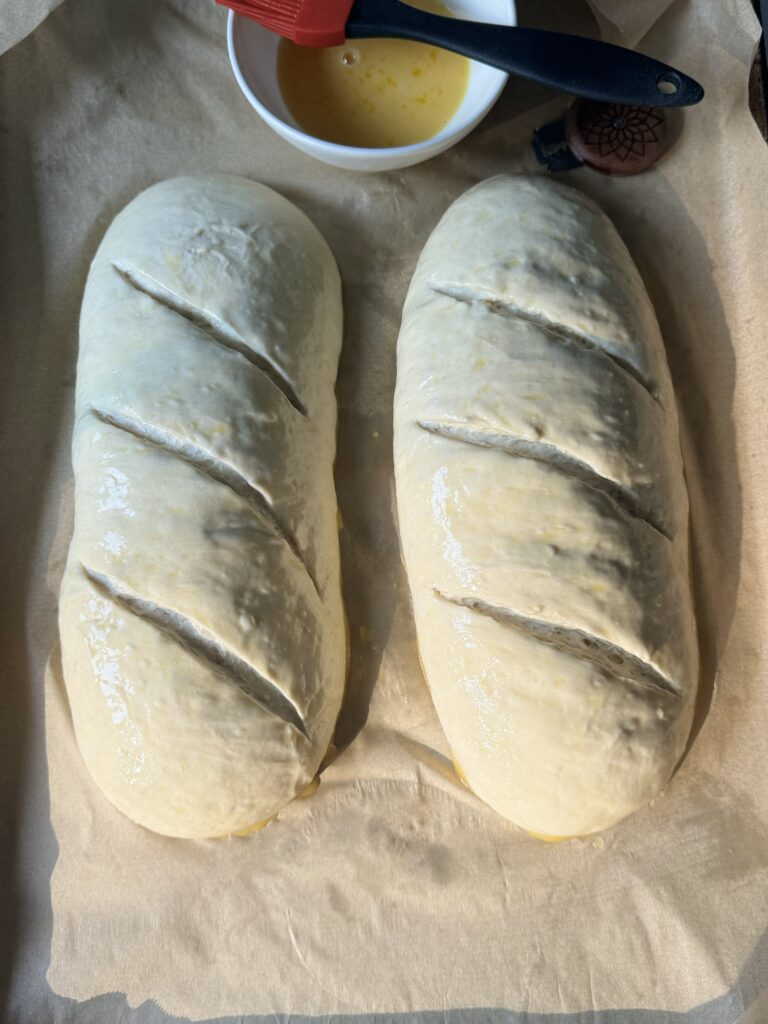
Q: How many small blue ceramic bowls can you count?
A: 0